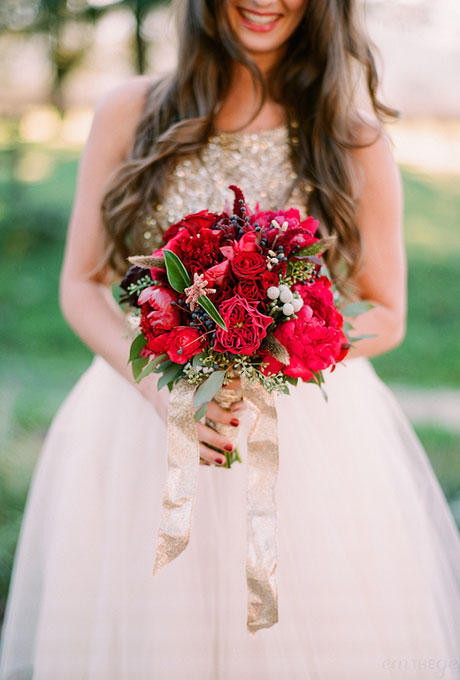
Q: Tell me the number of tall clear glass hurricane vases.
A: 0